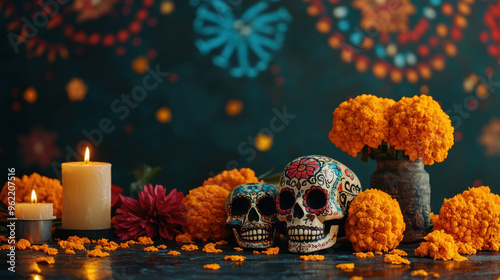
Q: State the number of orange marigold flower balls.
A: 7